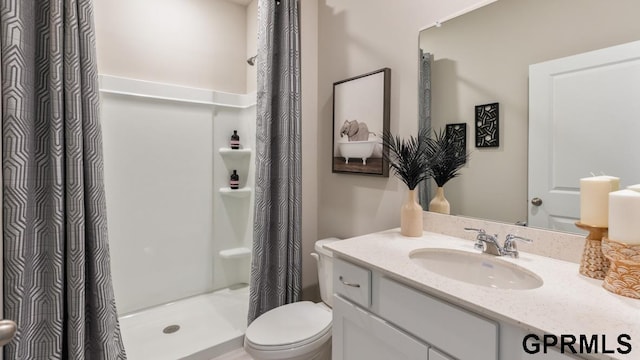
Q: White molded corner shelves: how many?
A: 3